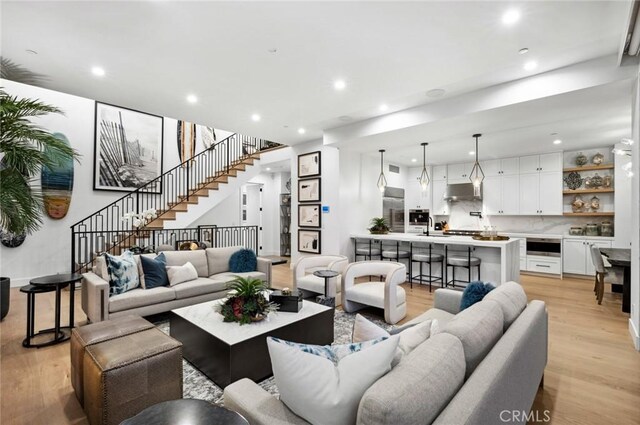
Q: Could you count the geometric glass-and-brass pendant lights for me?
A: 3